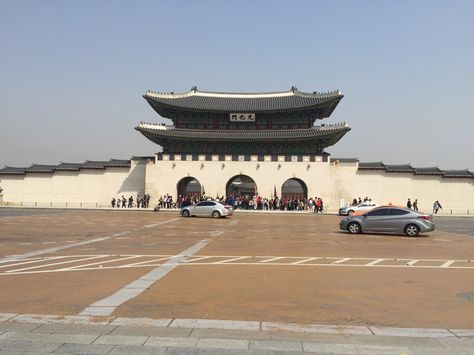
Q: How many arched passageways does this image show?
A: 3